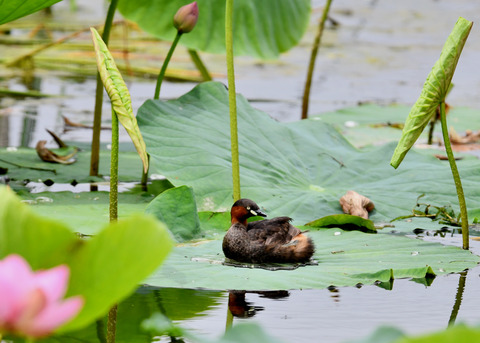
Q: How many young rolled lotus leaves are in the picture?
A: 2